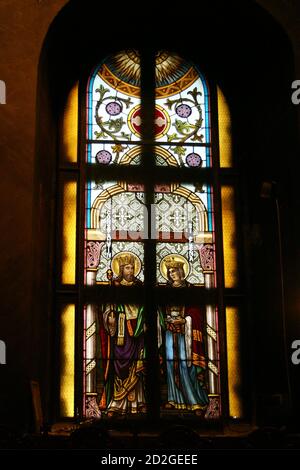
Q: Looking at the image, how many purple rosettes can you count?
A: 4